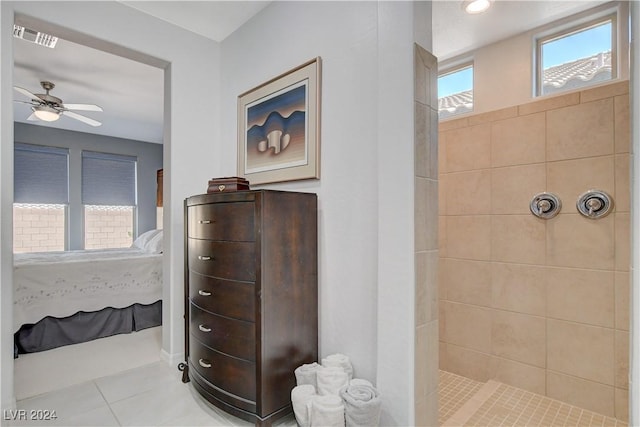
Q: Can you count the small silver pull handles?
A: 5